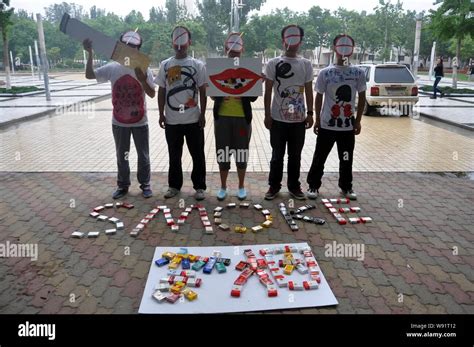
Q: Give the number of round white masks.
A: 5